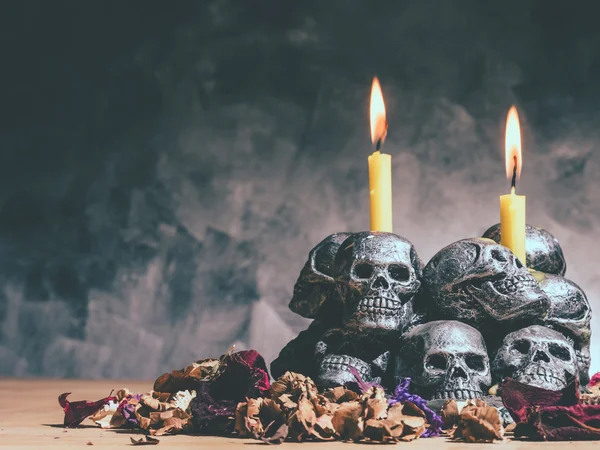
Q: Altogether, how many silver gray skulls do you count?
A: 8